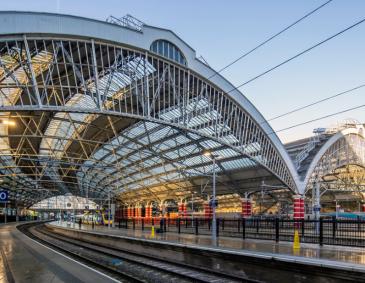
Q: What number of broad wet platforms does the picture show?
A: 2